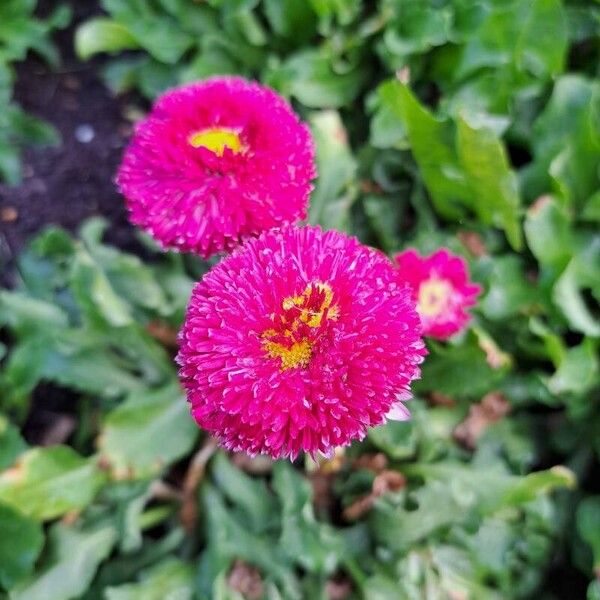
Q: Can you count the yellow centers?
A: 3